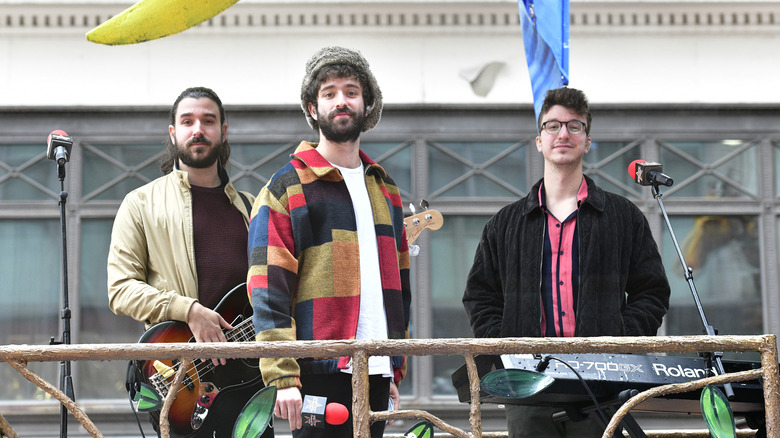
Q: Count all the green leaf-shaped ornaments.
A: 5